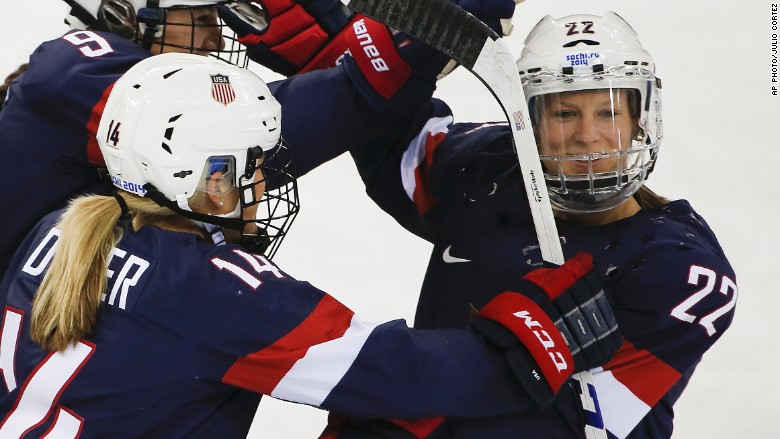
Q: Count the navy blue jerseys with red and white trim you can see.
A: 3